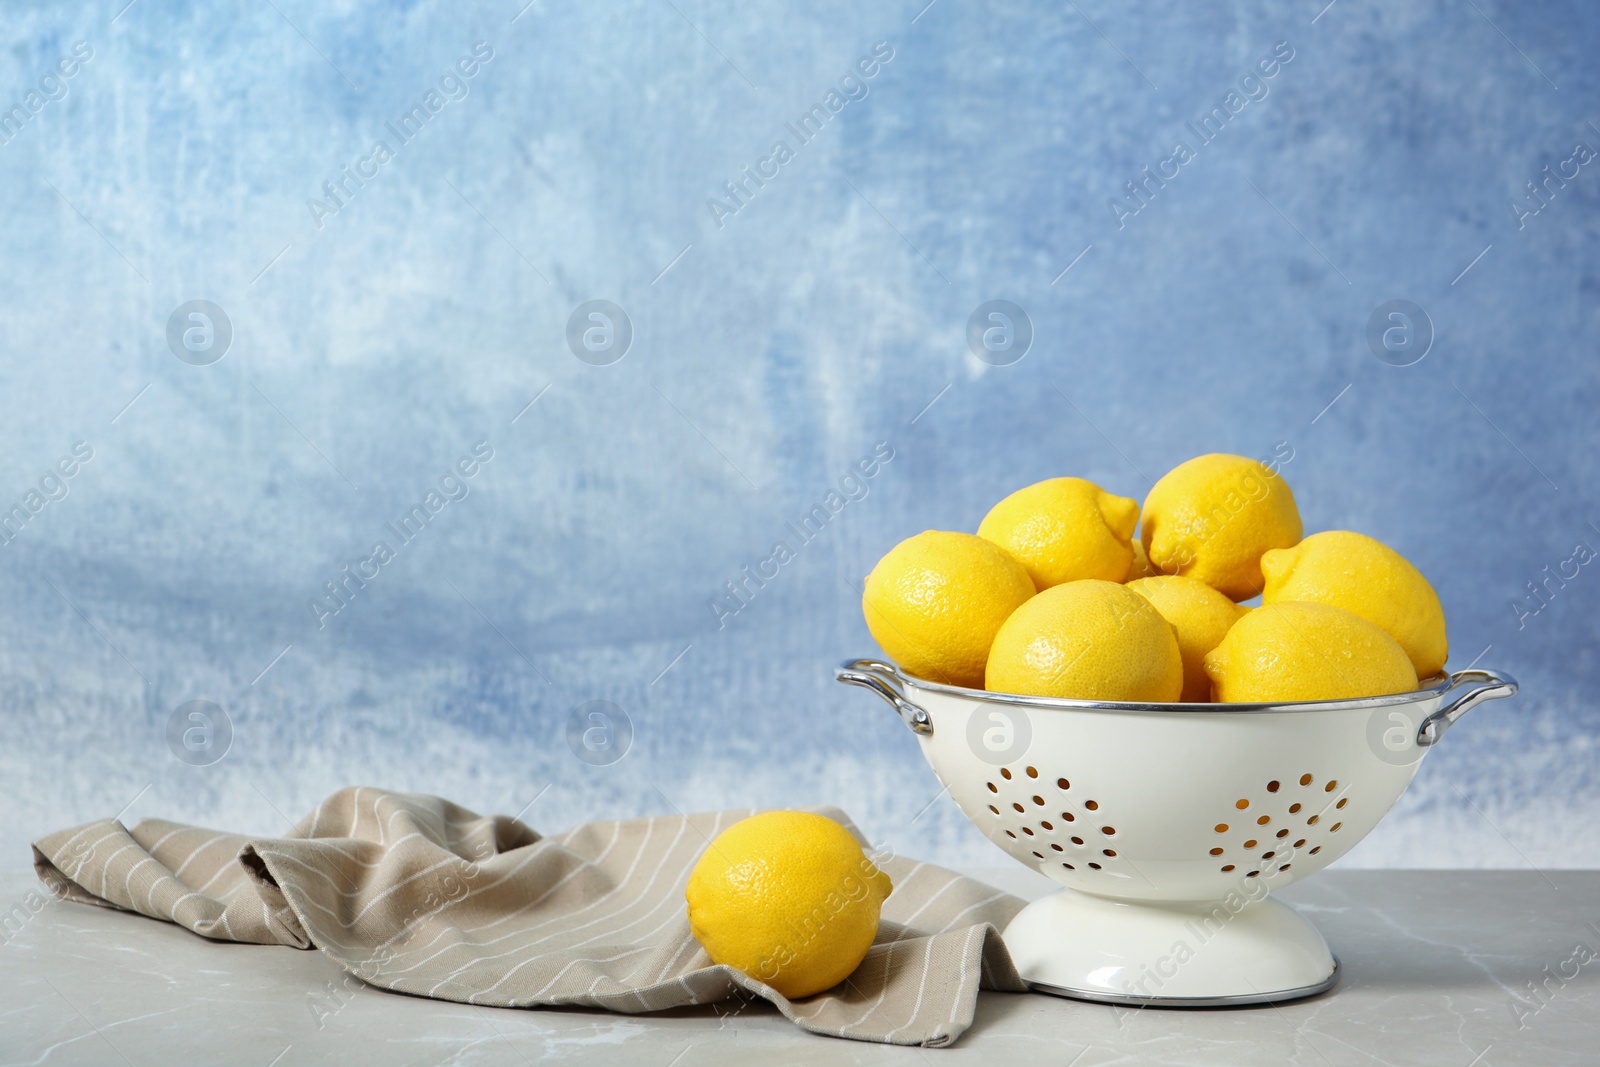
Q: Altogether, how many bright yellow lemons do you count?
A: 9